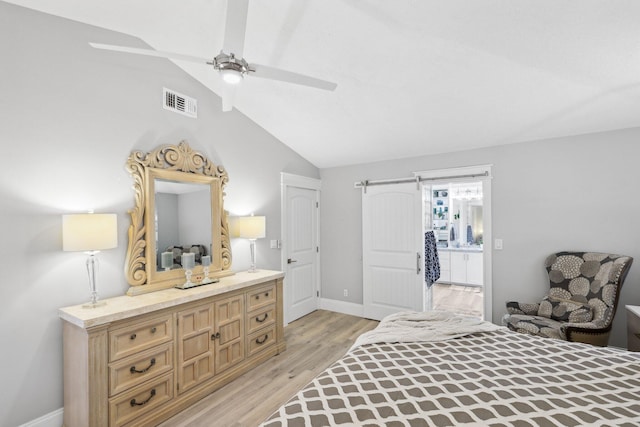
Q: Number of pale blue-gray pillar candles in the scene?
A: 2